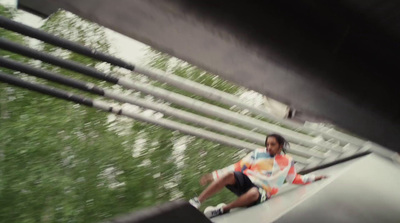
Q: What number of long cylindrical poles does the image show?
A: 4